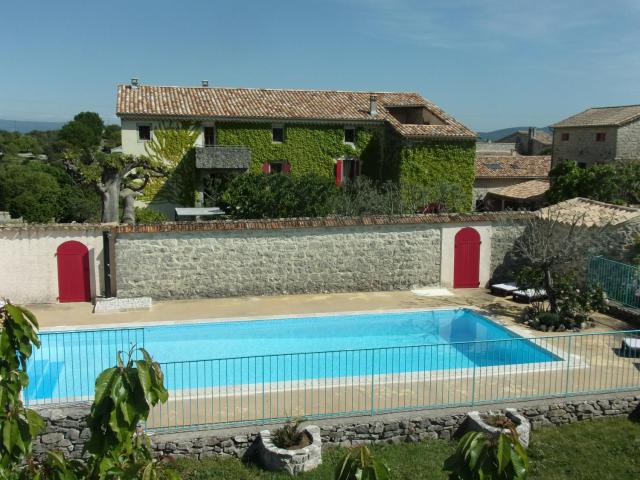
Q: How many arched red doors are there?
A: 2